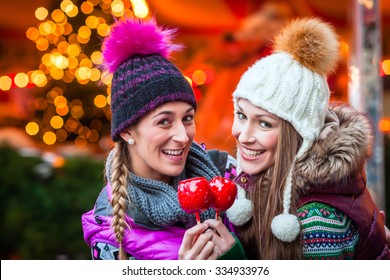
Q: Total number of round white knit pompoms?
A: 2